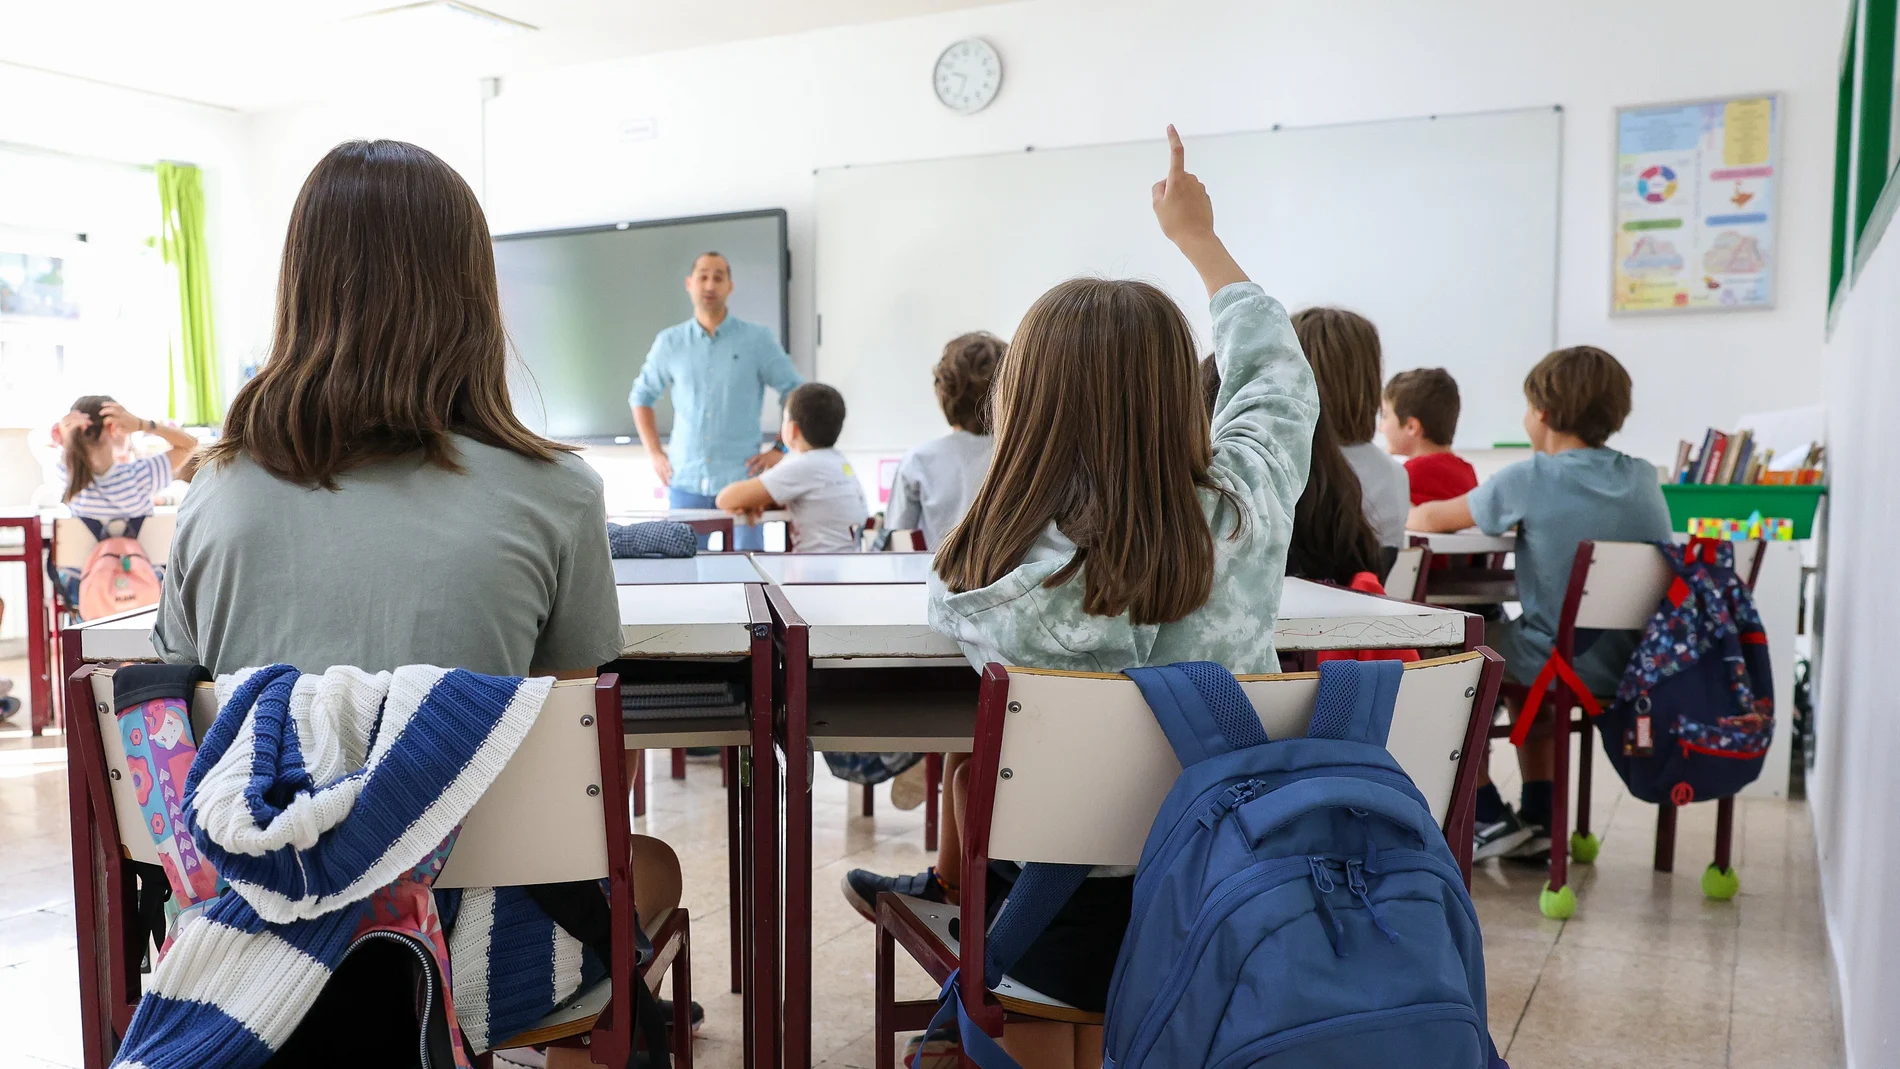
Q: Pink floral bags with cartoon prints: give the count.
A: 1